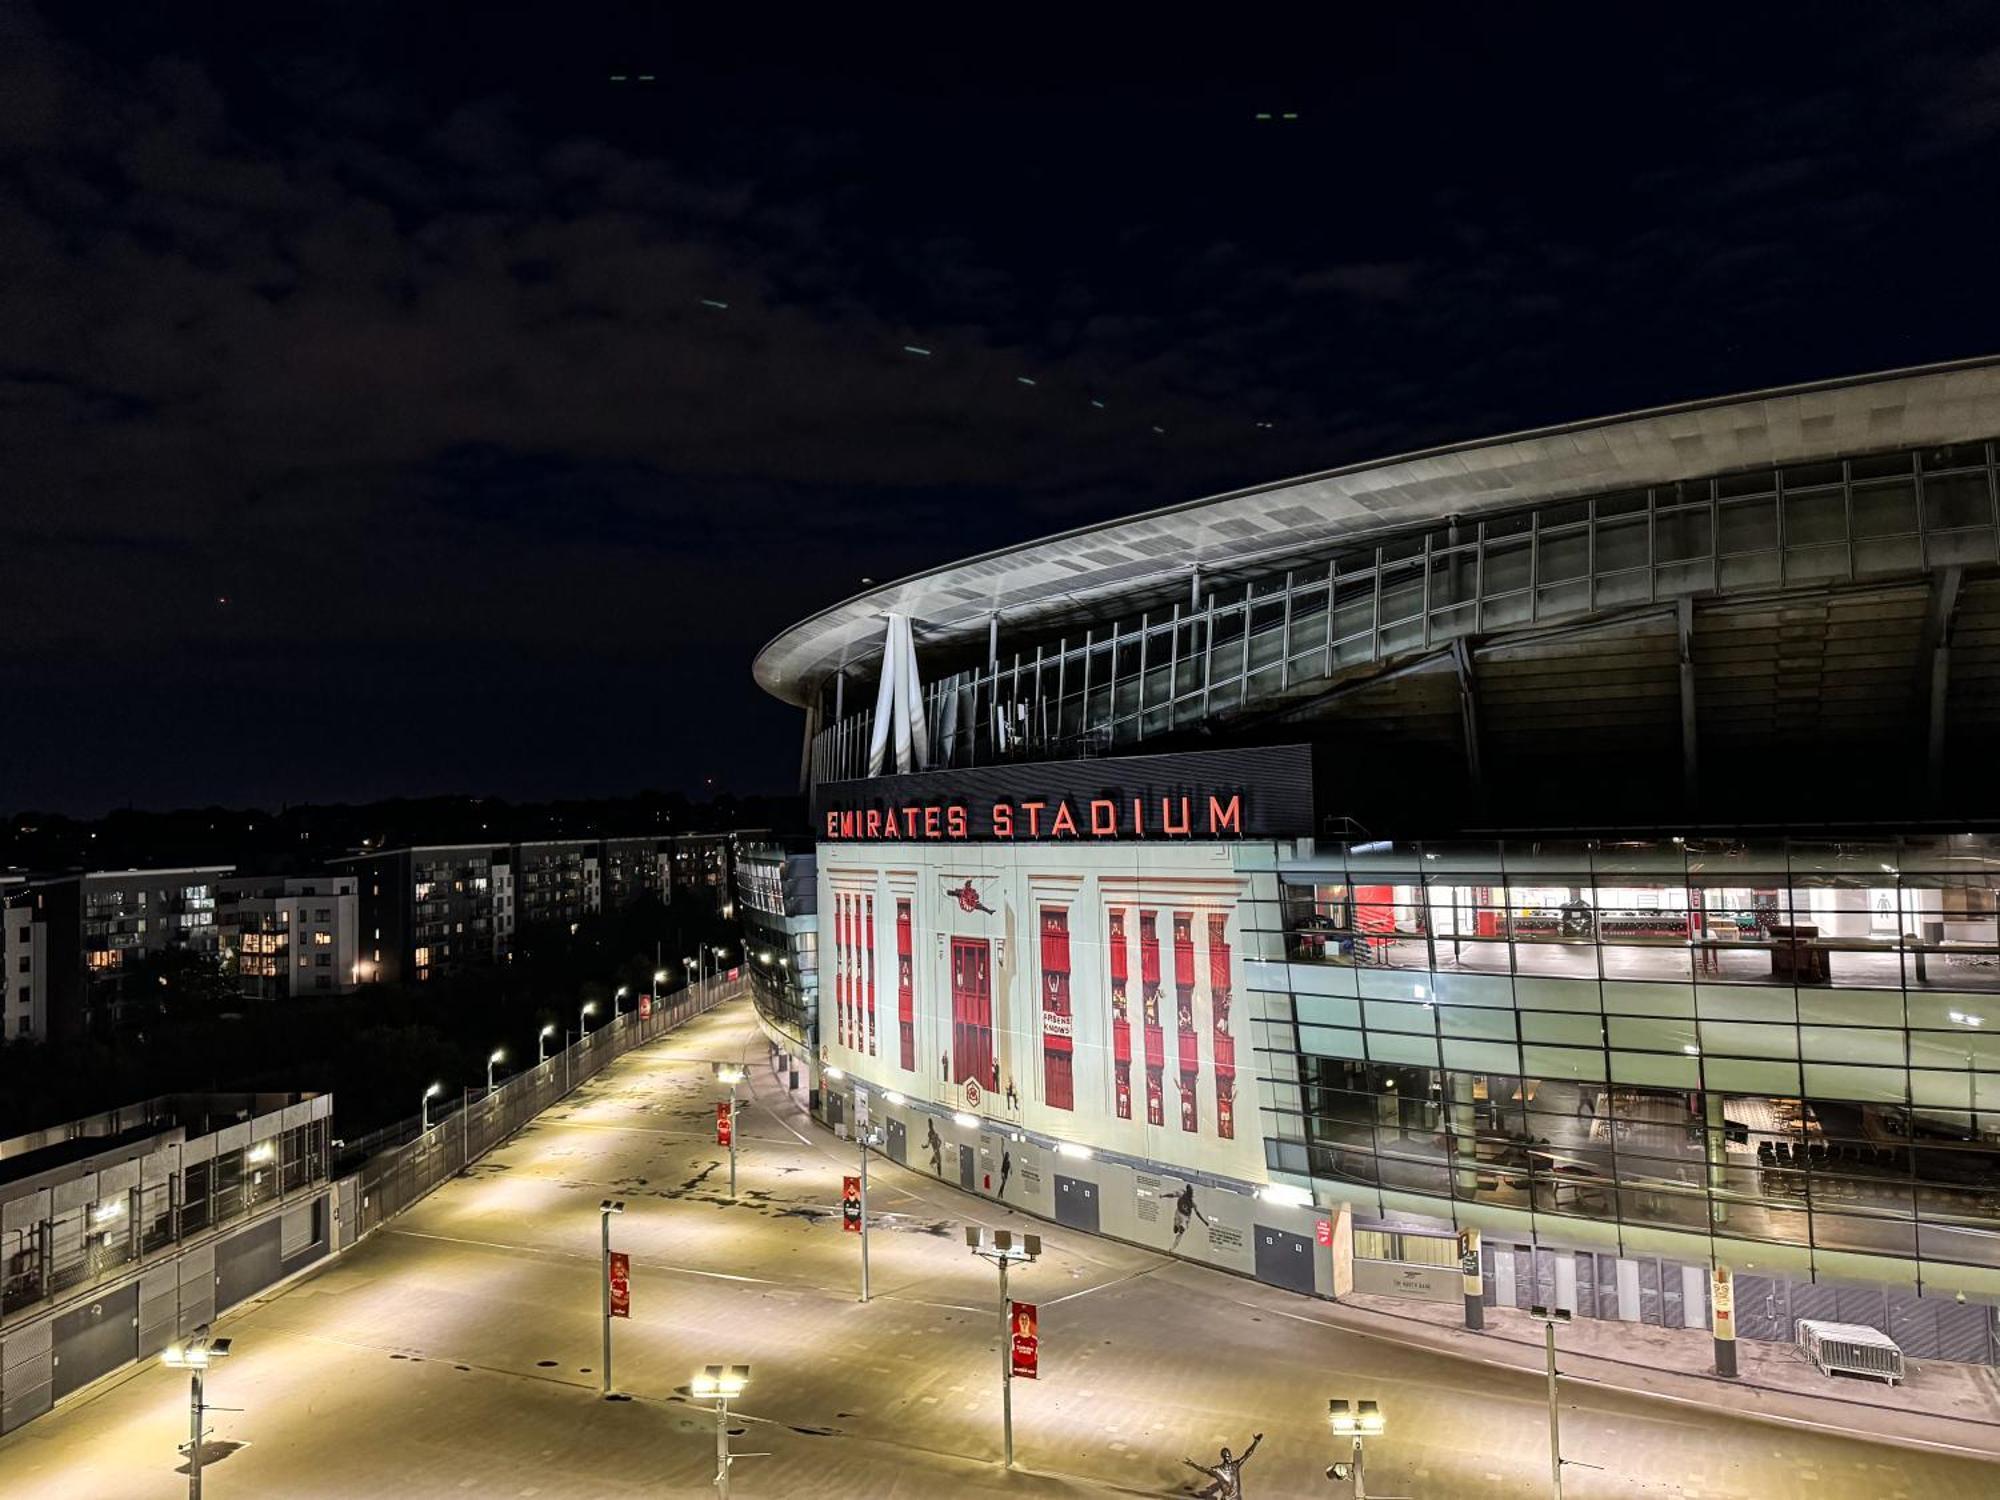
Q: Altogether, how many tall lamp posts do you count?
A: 8